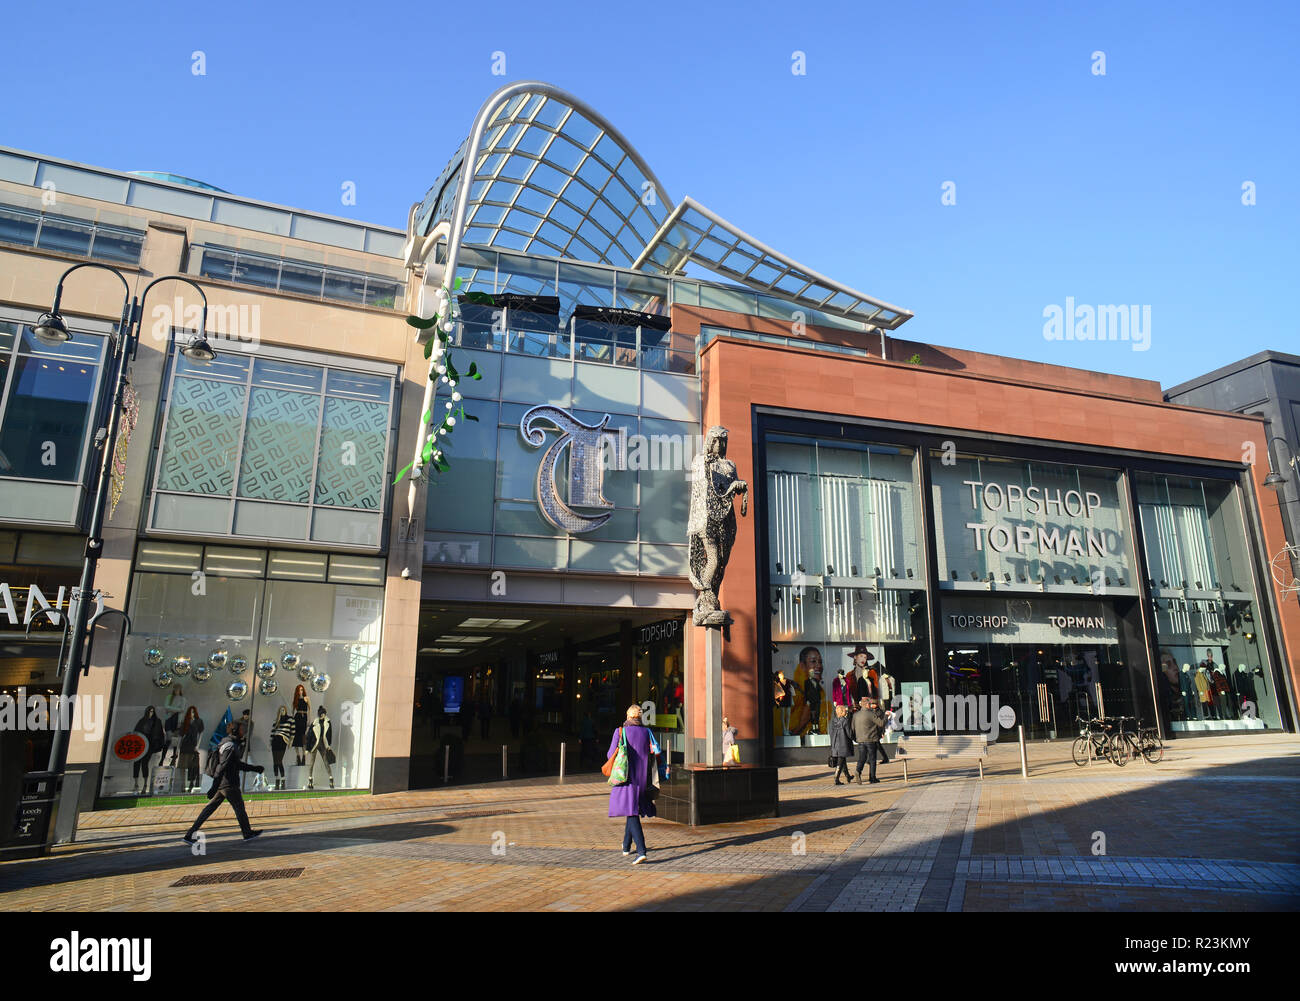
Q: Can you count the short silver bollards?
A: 5